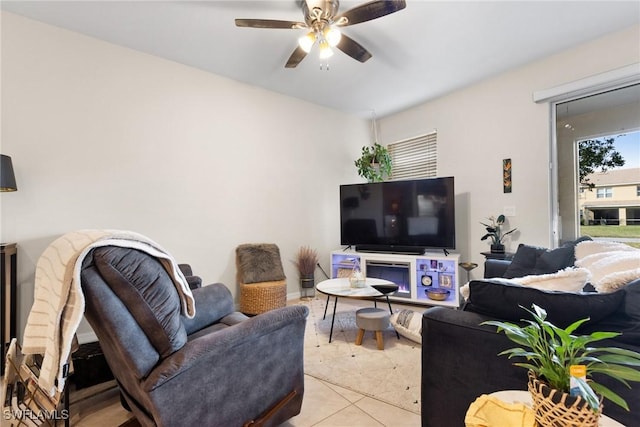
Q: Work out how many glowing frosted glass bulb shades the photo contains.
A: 3